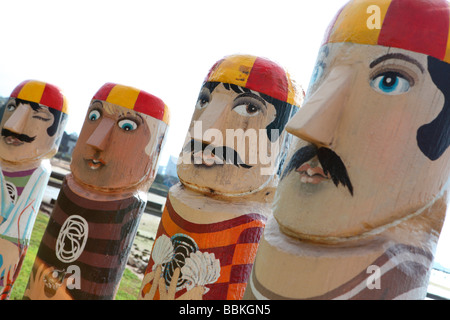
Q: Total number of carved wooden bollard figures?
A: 4